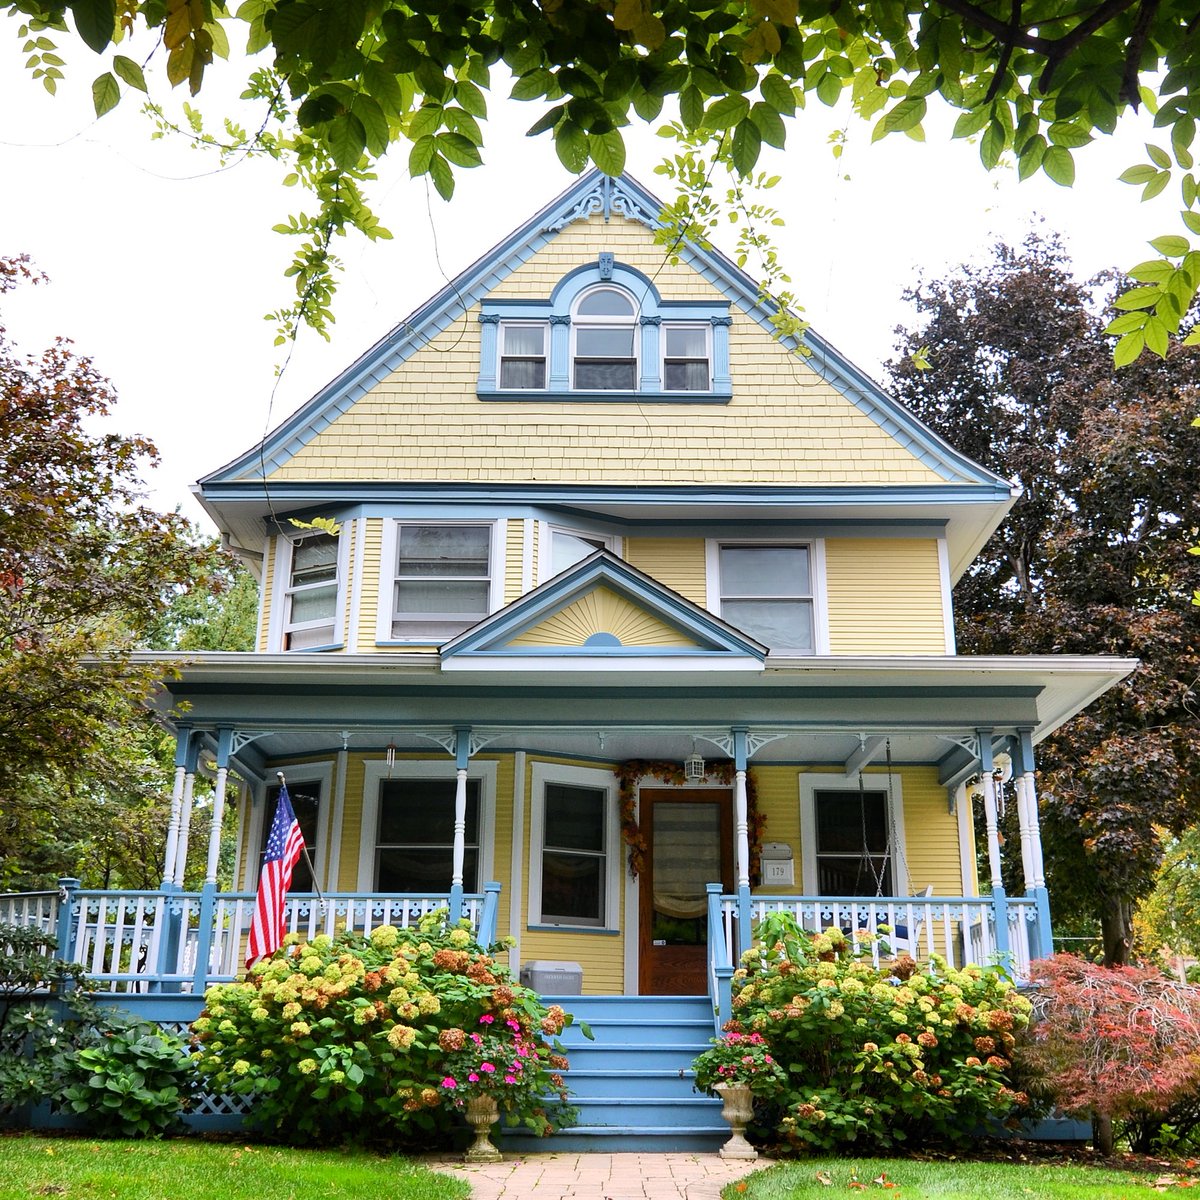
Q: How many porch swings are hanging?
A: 1